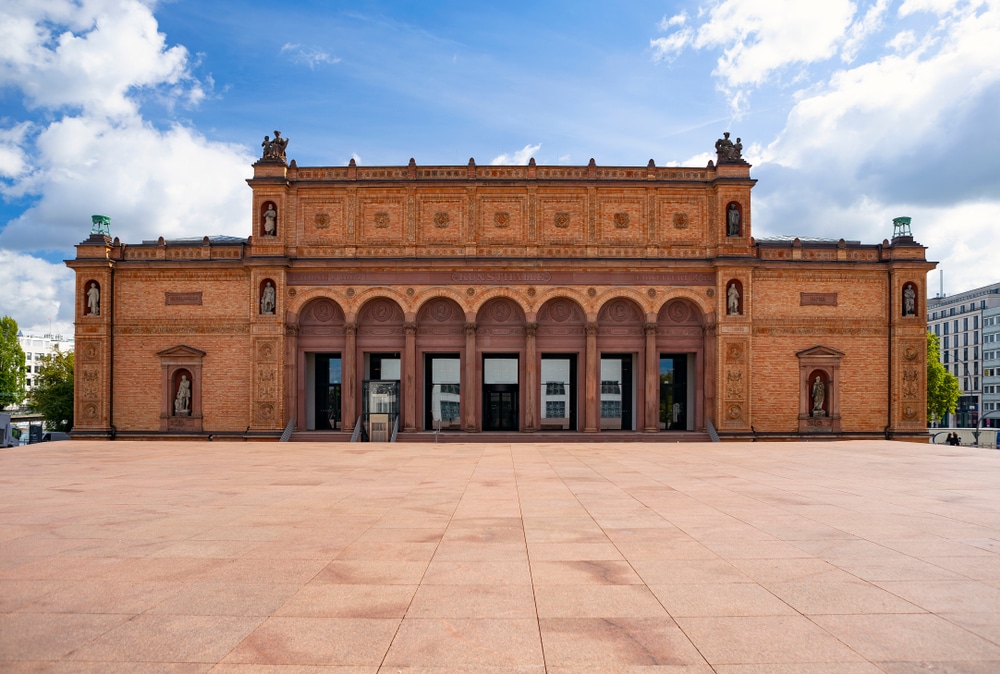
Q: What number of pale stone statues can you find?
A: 8